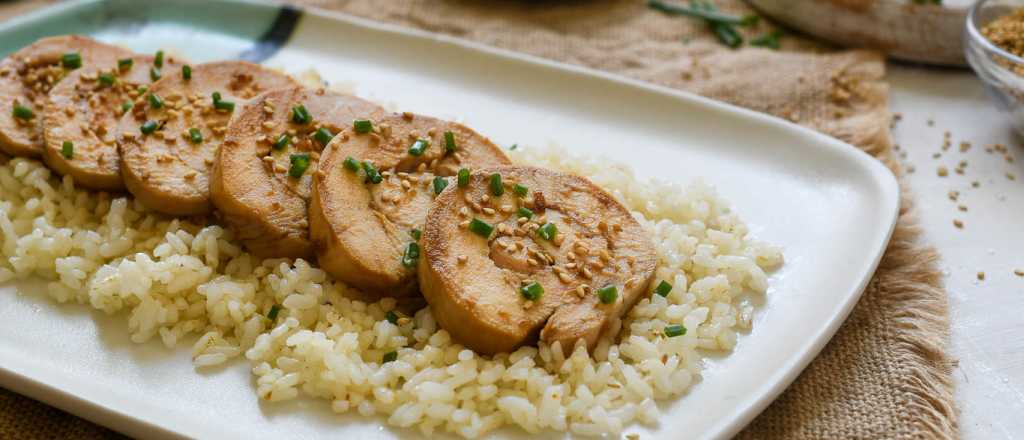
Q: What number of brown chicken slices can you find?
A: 6